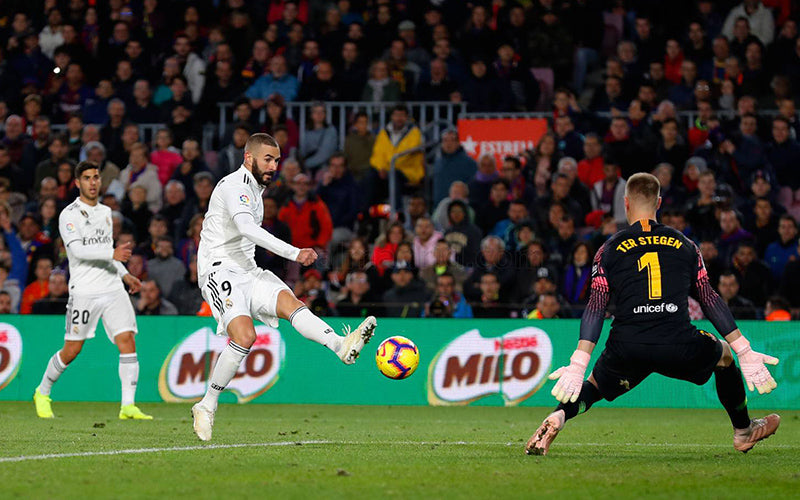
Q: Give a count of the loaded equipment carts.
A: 0